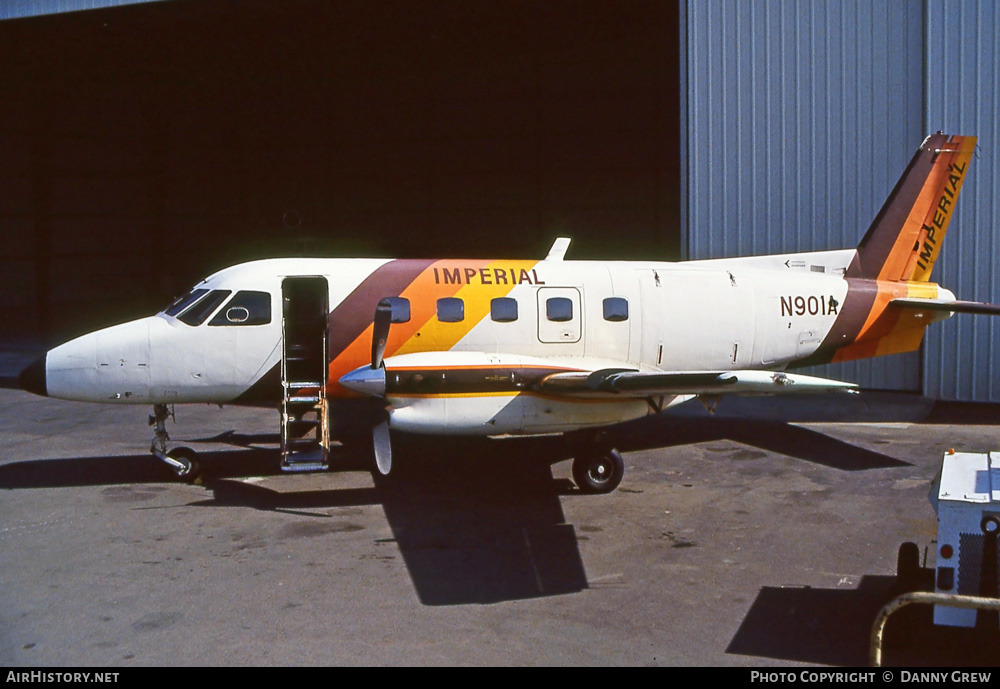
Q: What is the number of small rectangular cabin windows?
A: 5